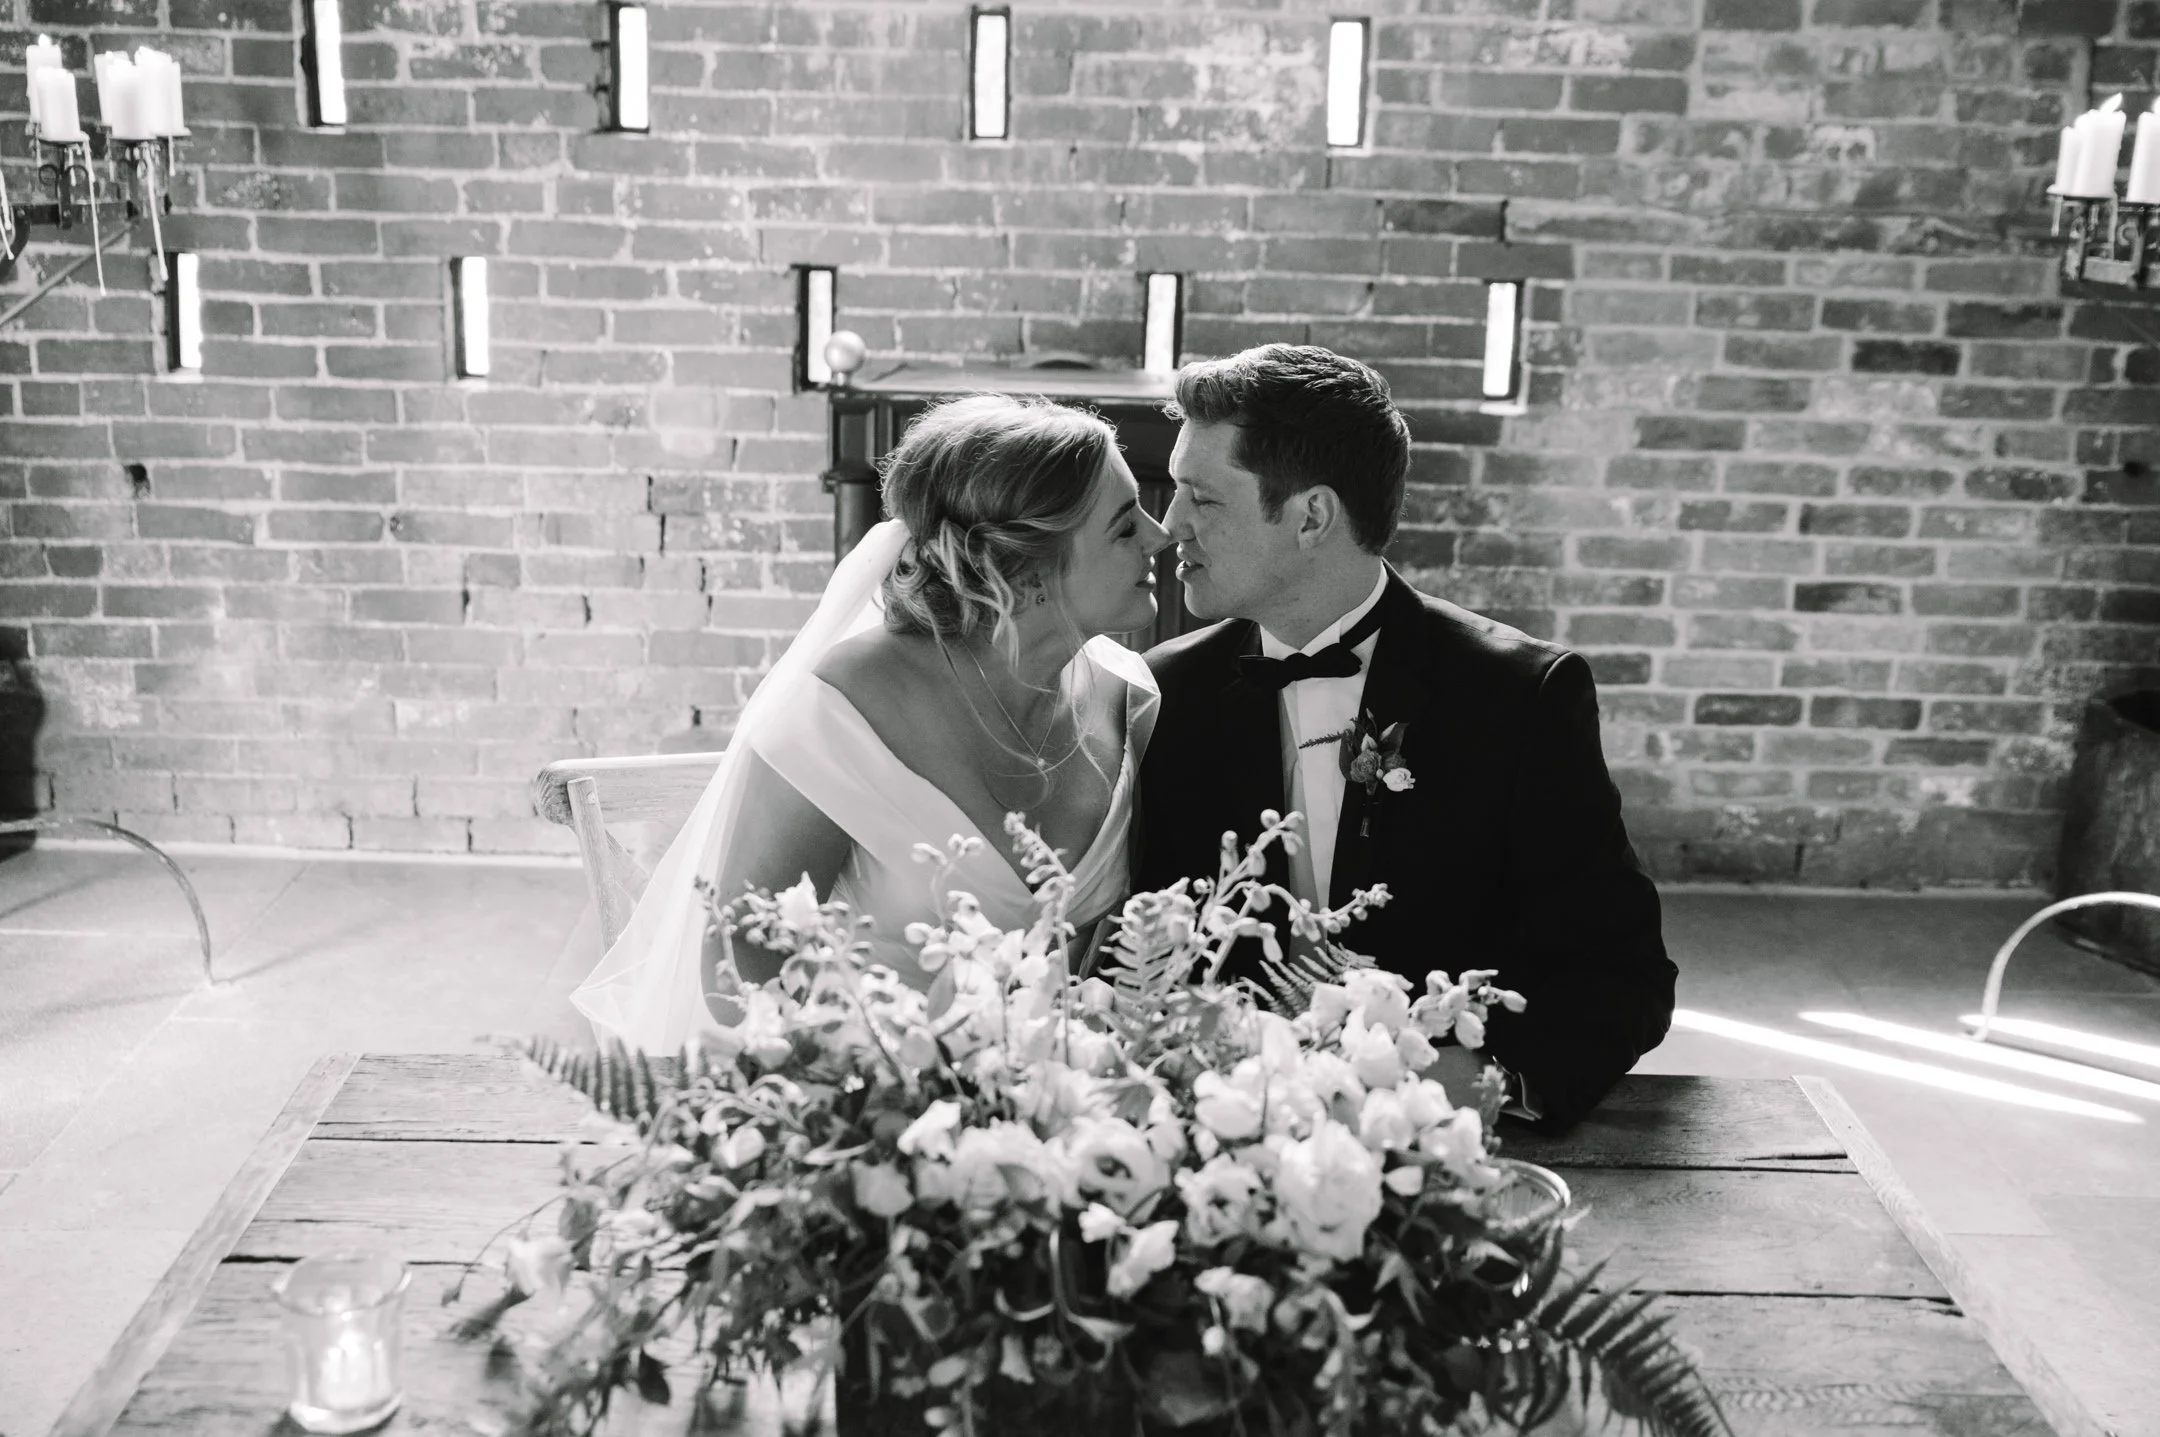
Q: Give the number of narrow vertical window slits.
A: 9